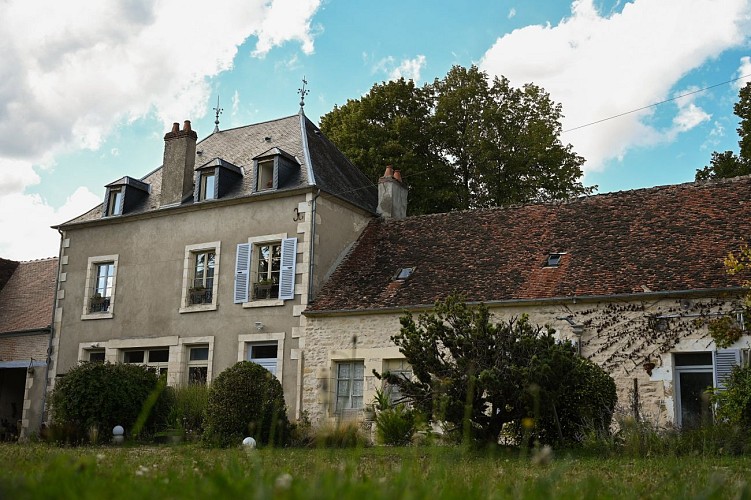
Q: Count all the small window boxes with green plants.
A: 3